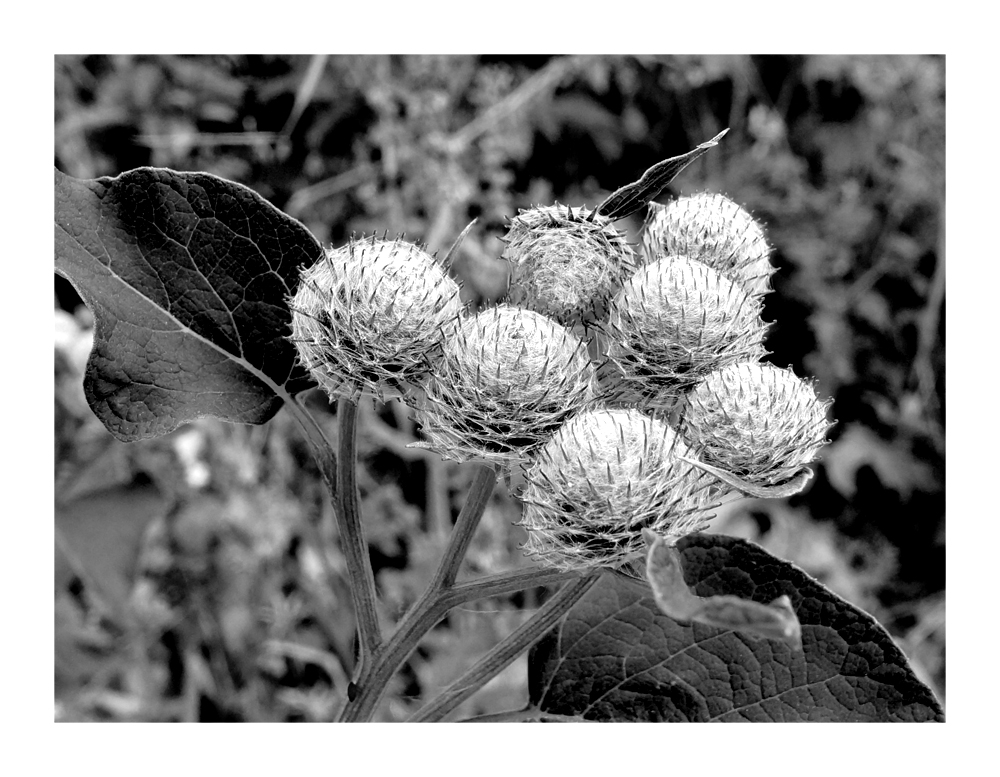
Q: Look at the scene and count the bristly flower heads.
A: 7